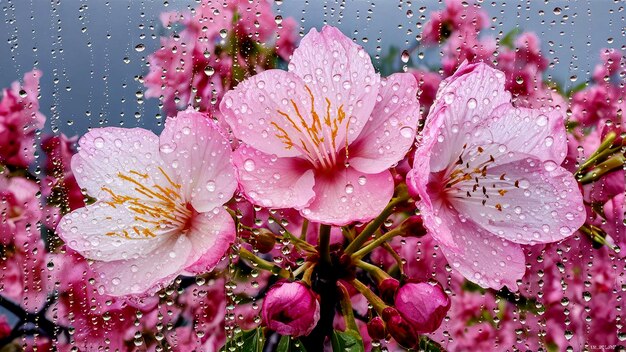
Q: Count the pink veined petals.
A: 15